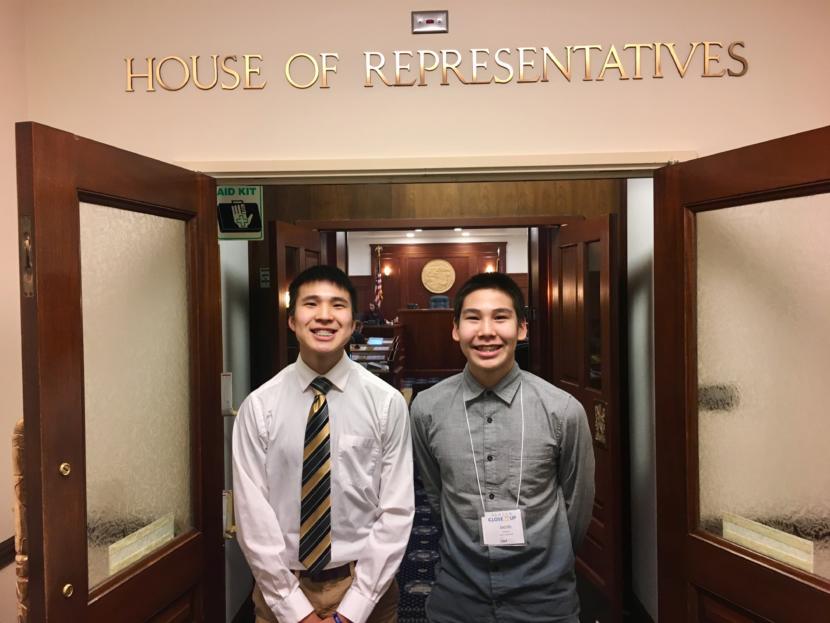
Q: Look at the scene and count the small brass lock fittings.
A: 2